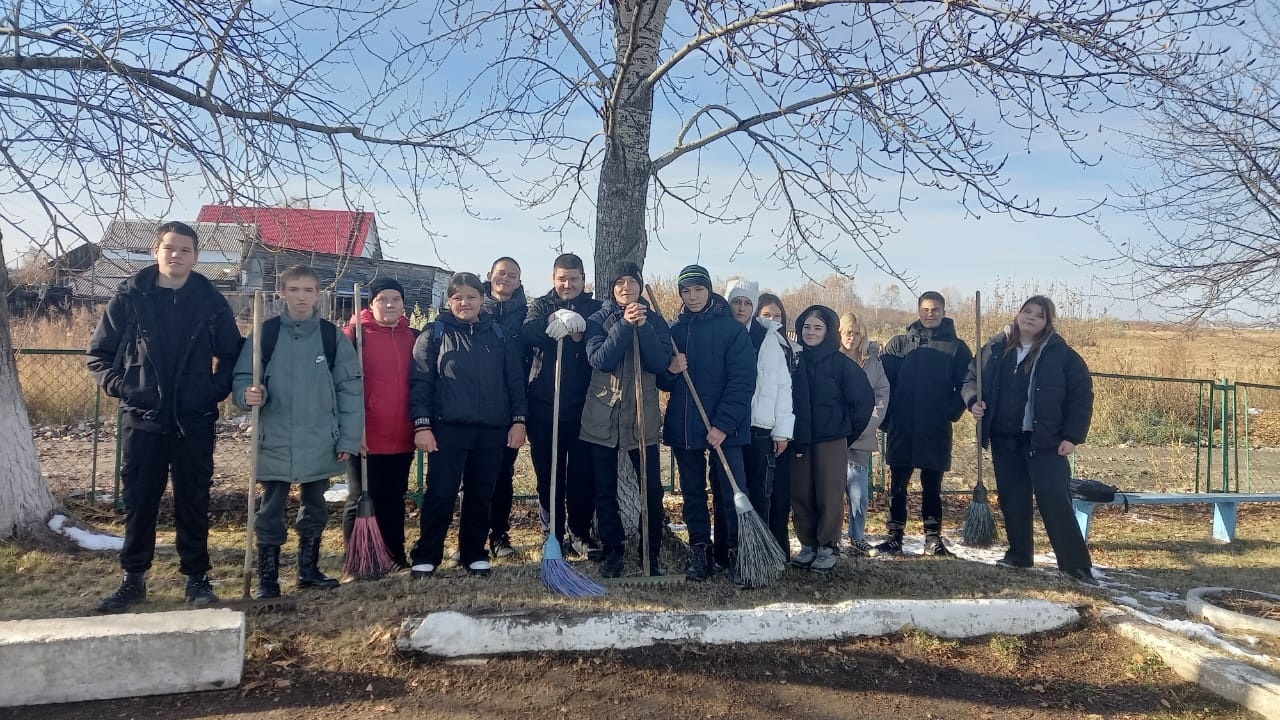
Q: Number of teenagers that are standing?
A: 14